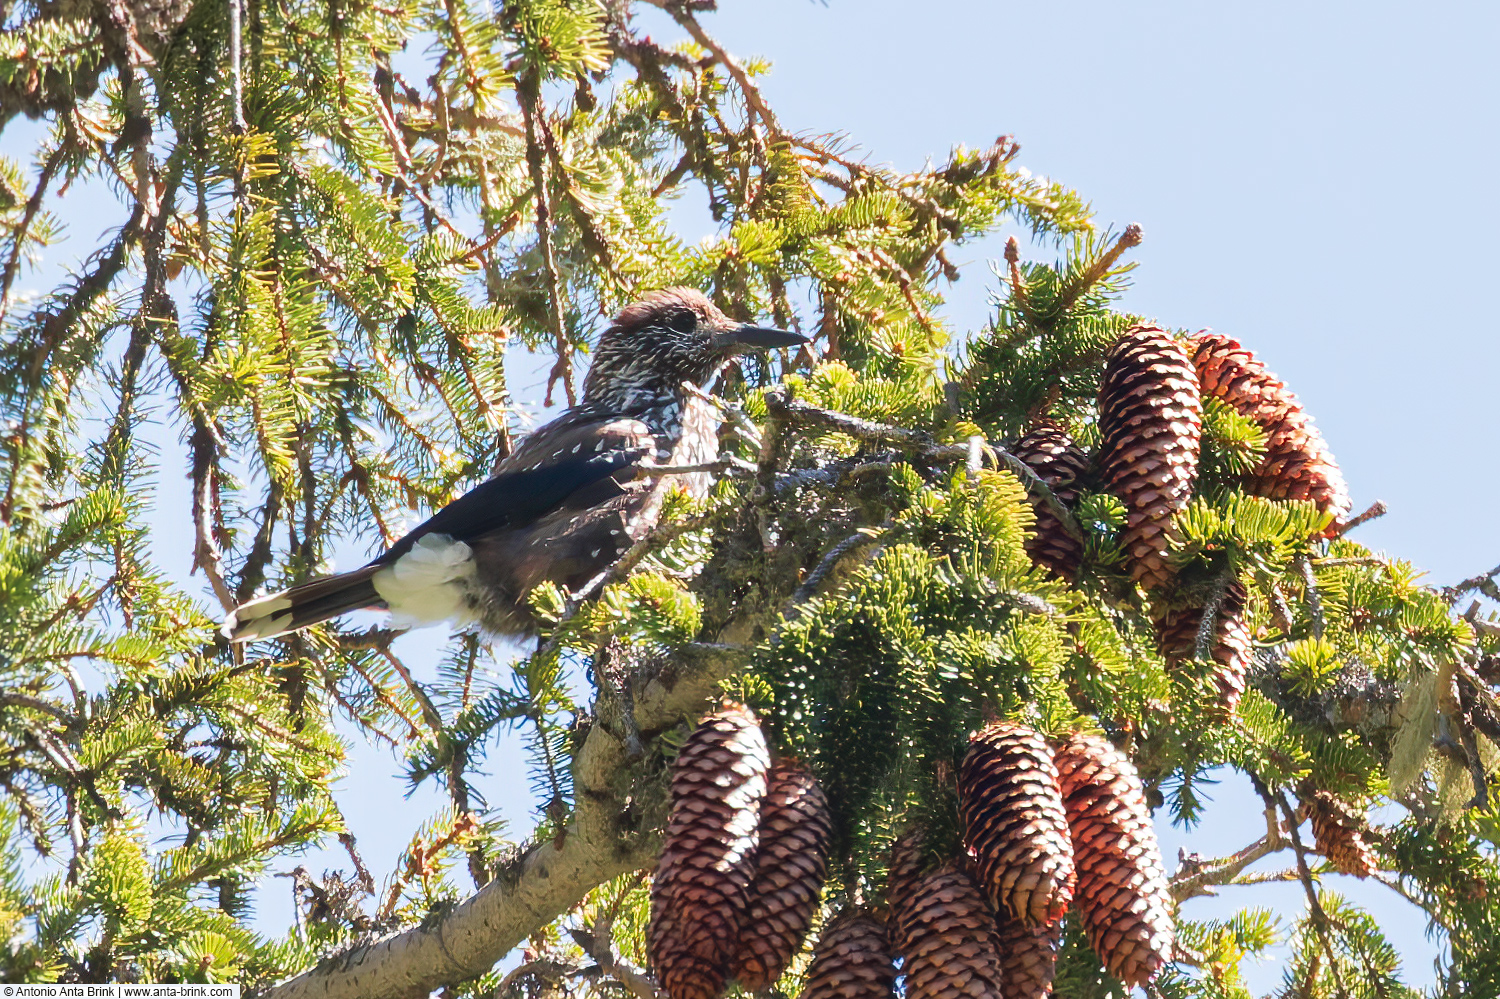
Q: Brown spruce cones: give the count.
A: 13